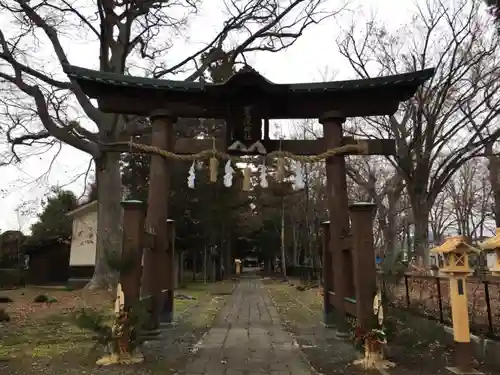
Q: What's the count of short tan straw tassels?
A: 3